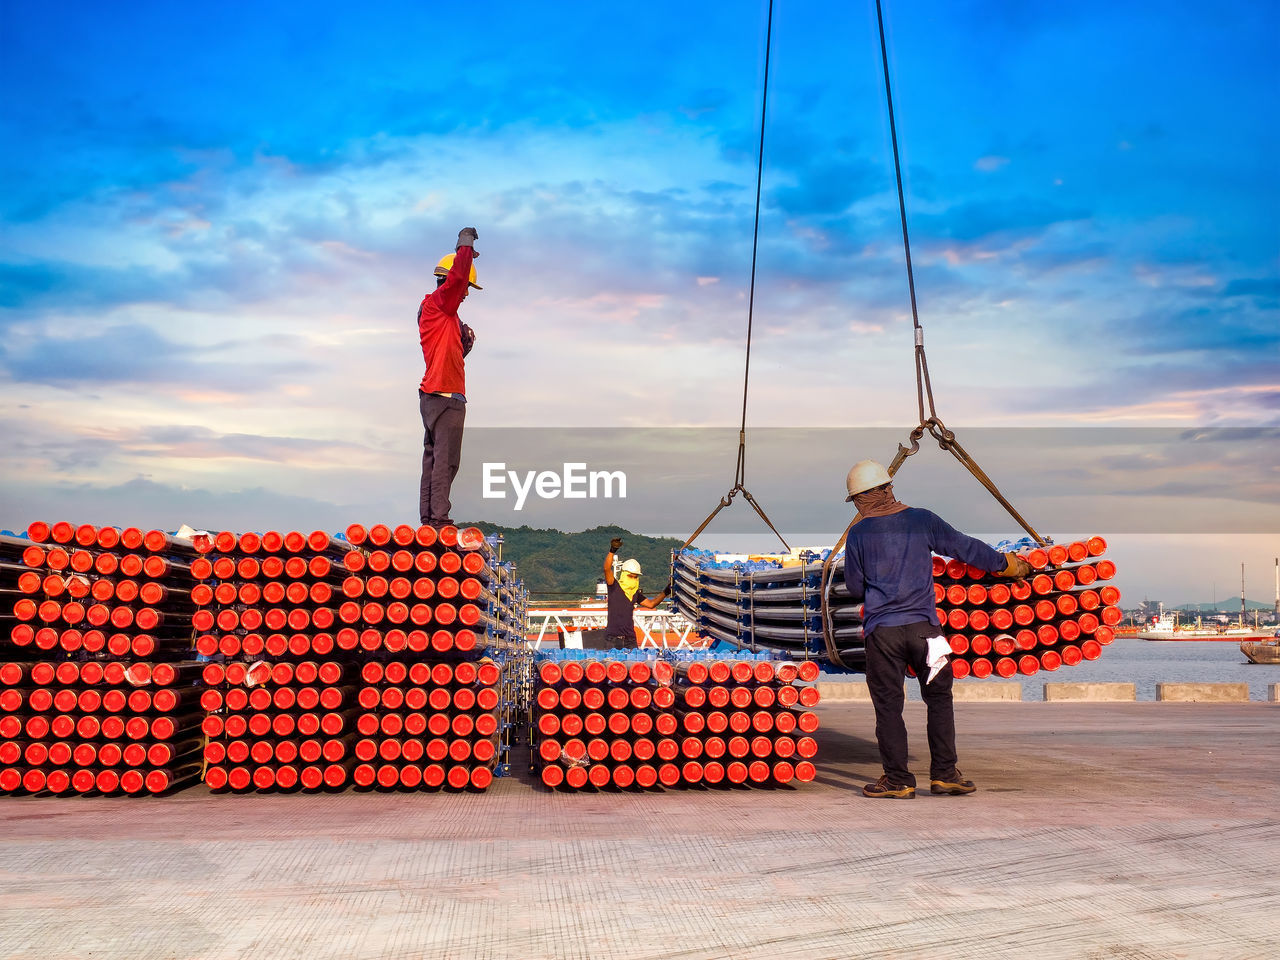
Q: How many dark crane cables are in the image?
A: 2